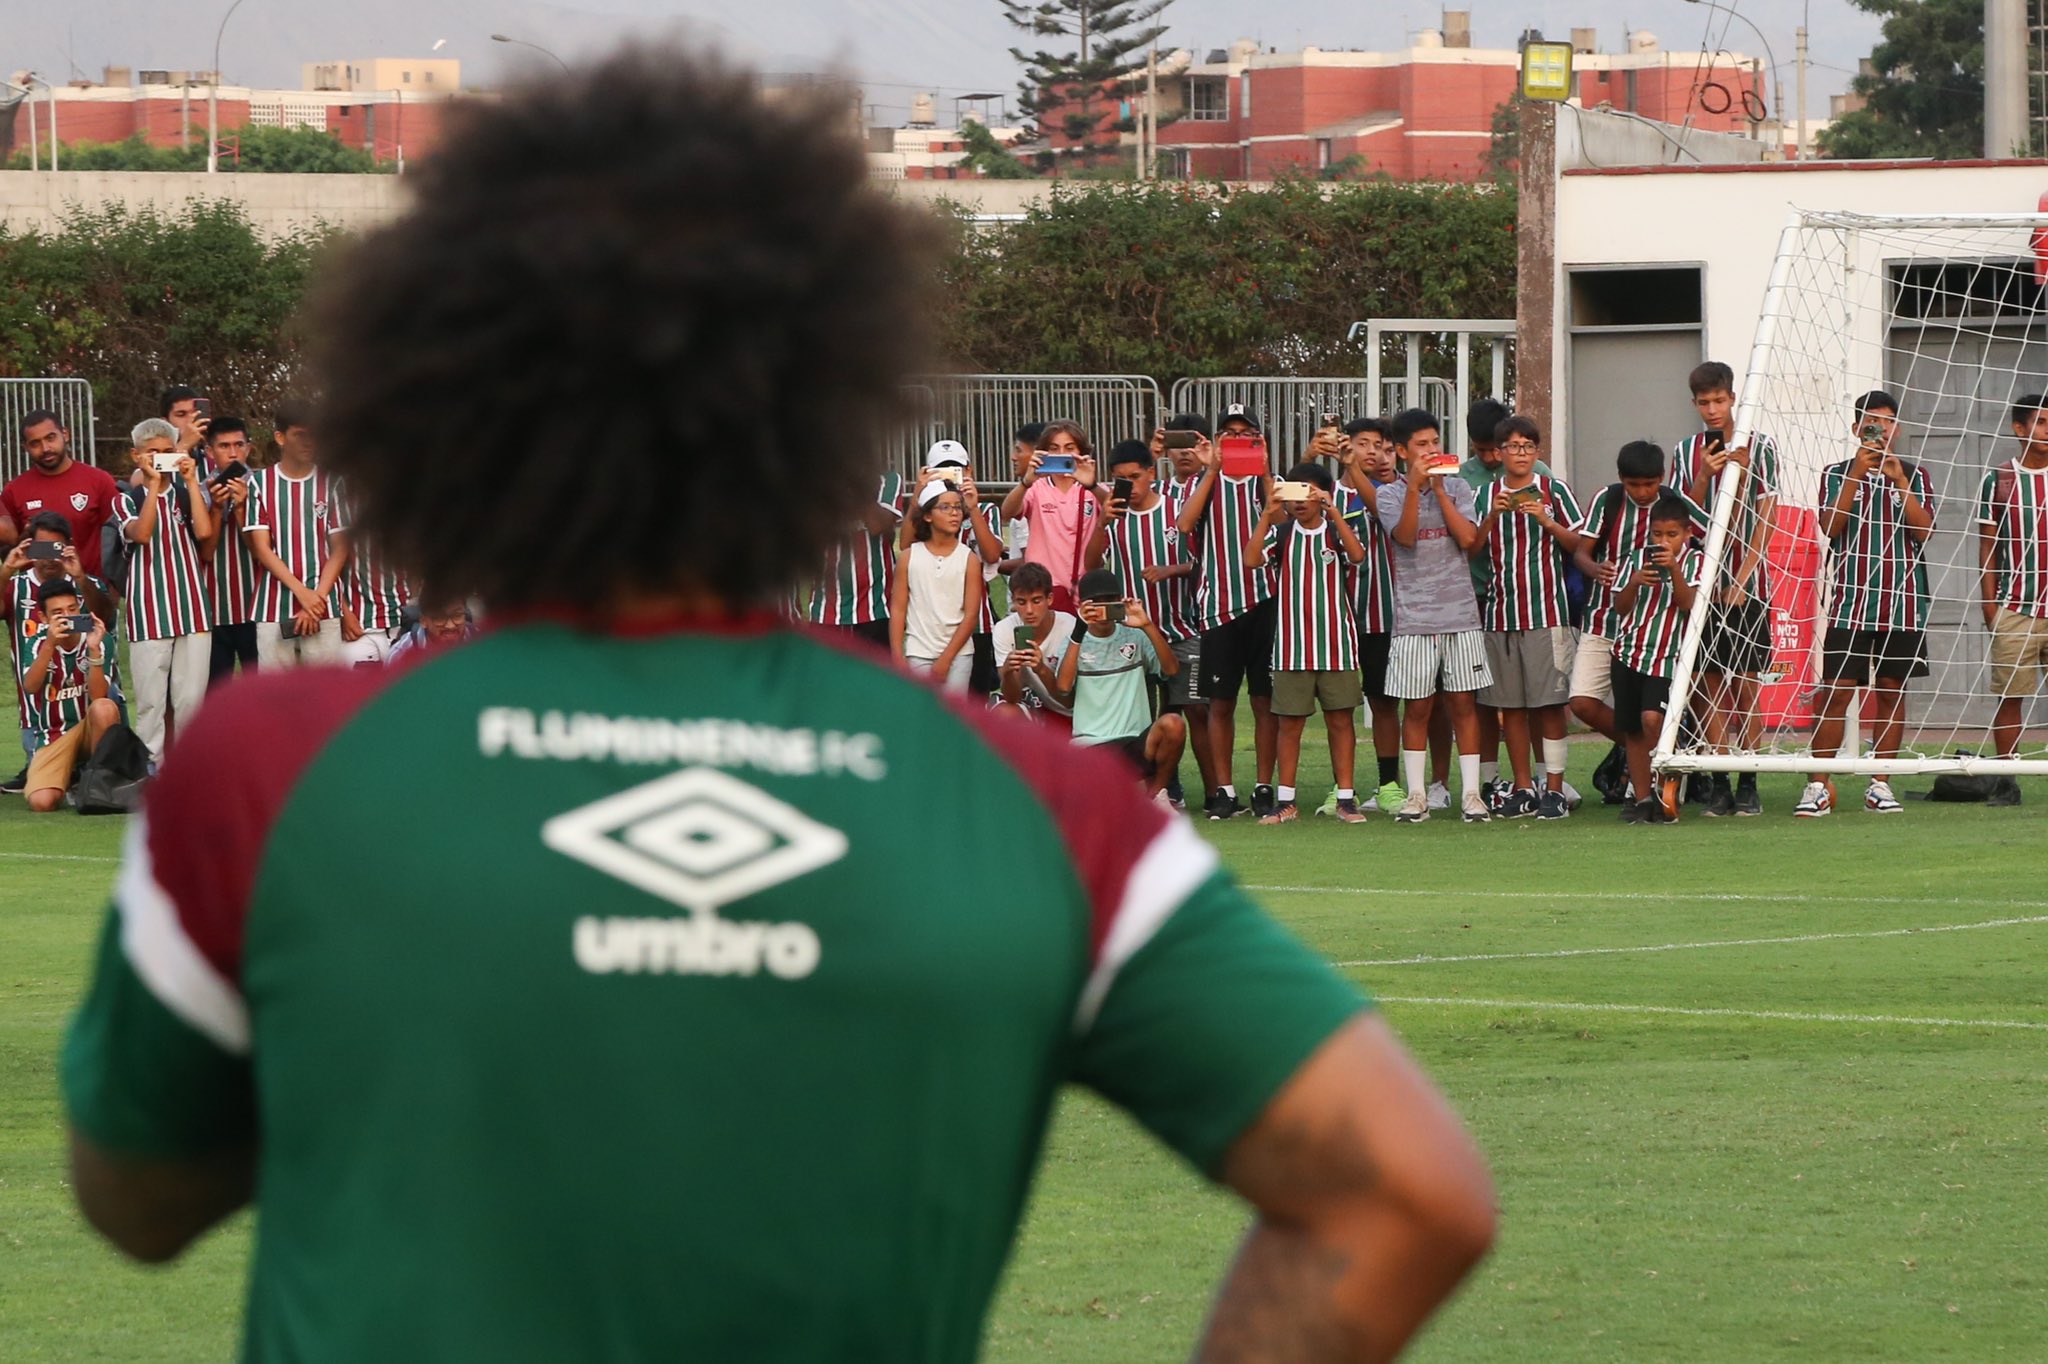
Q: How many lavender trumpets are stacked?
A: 0